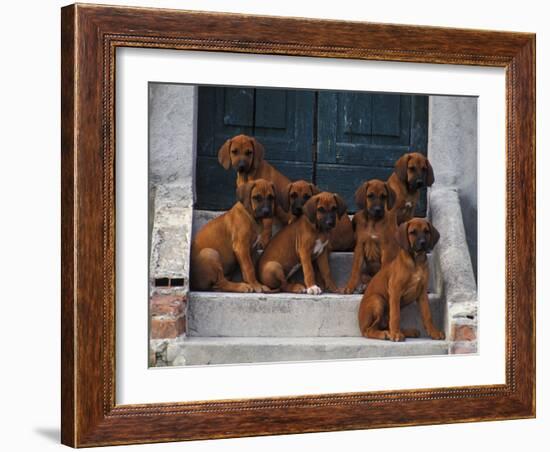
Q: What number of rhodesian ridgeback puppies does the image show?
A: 7